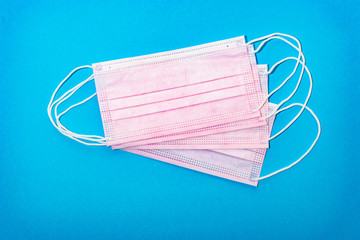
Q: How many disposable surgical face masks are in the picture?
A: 4